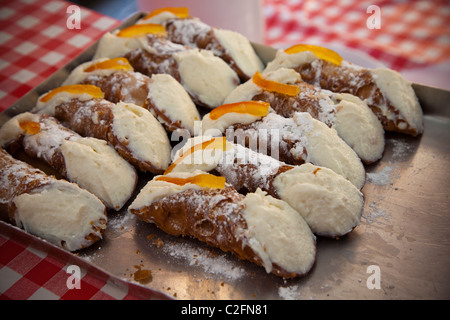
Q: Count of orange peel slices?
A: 10